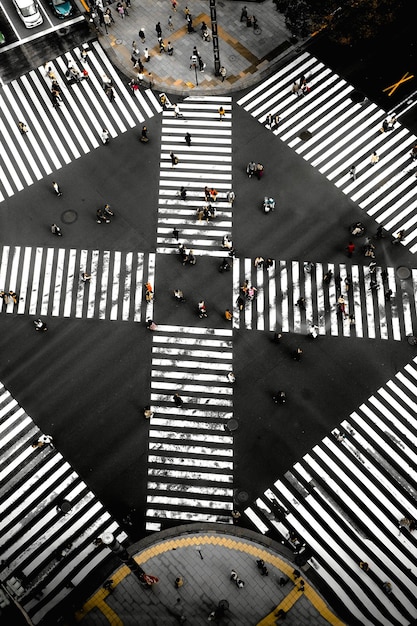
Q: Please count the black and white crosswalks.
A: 8